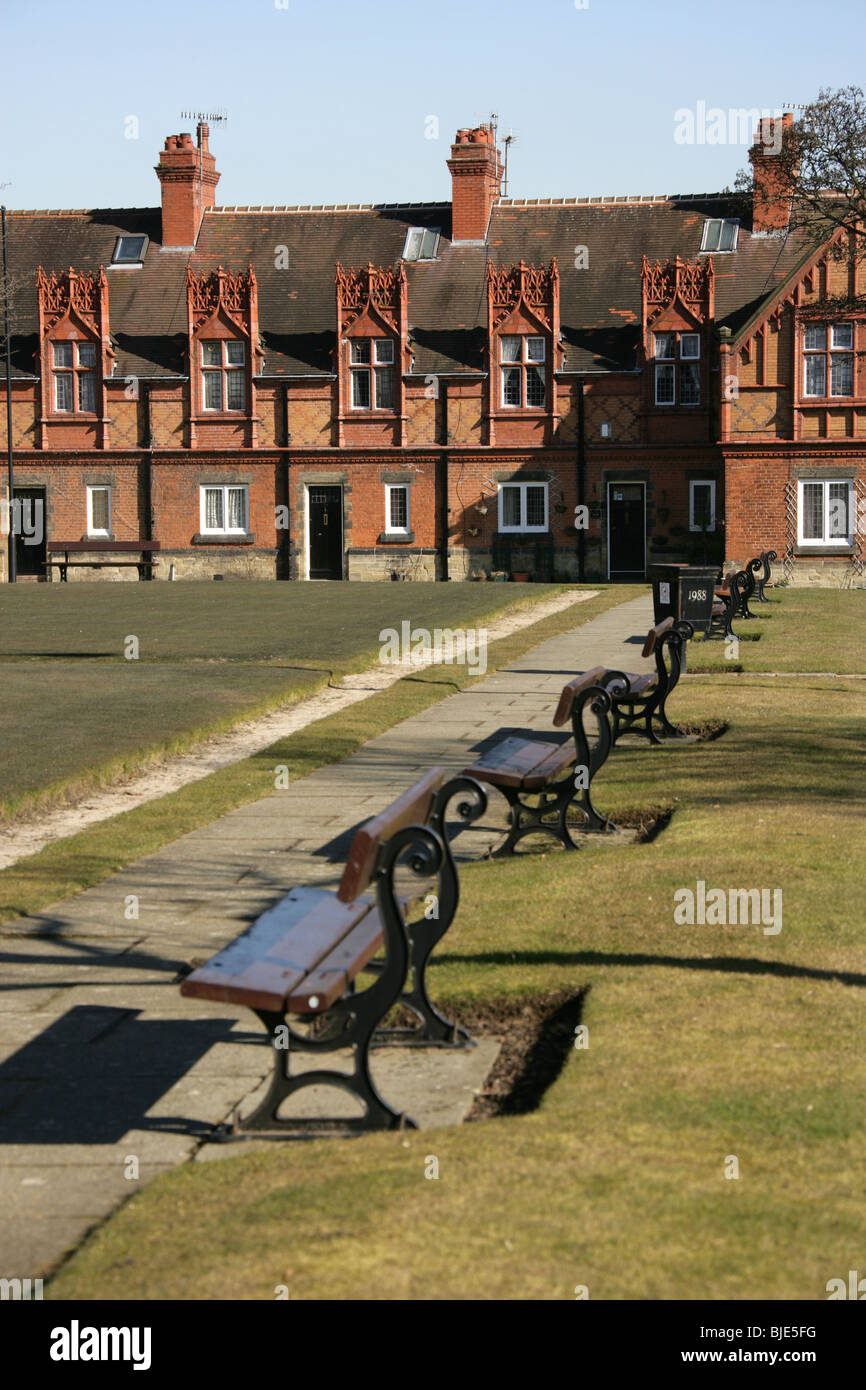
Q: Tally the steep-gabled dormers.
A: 5